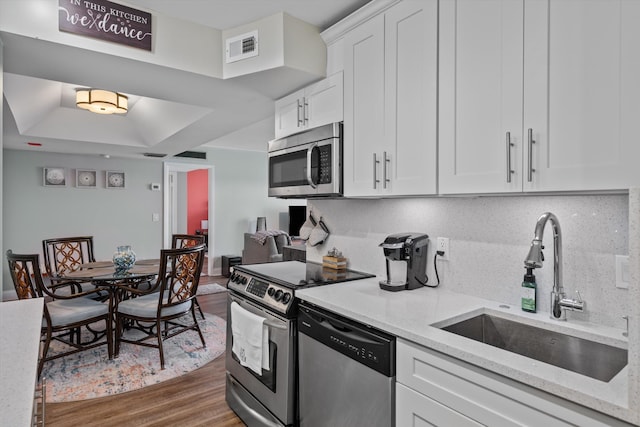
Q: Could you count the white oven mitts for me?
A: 2